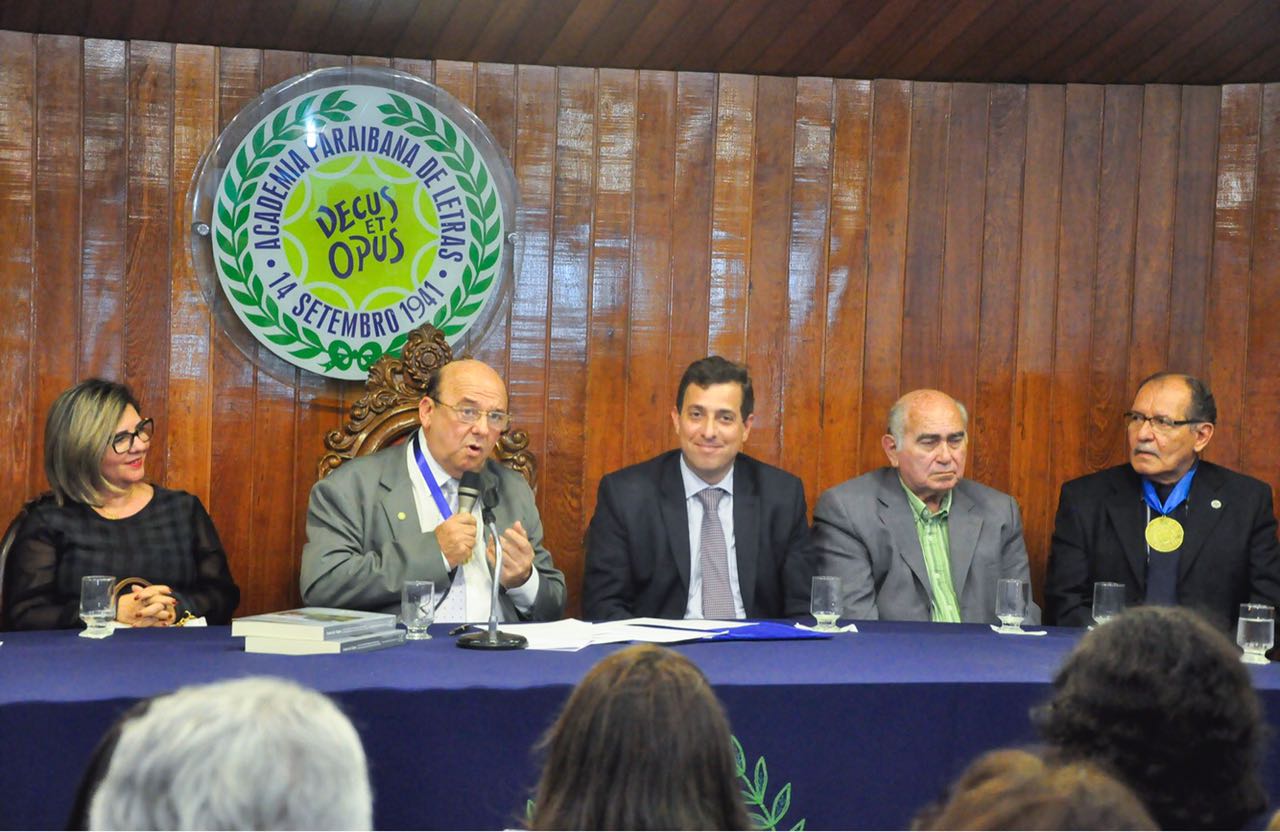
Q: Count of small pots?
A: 6